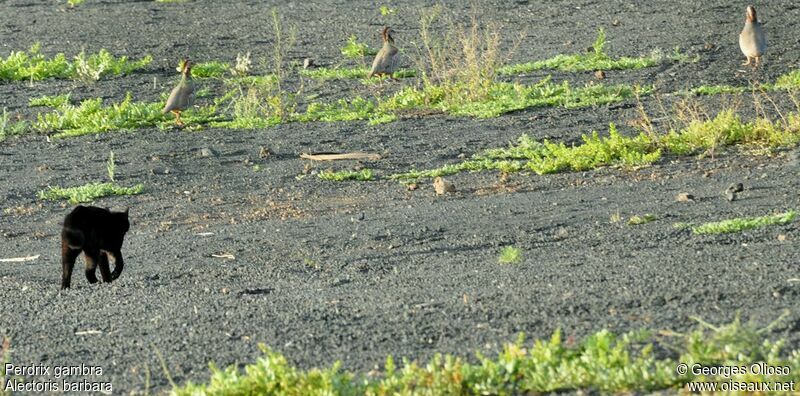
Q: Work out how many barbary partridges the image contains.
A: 3